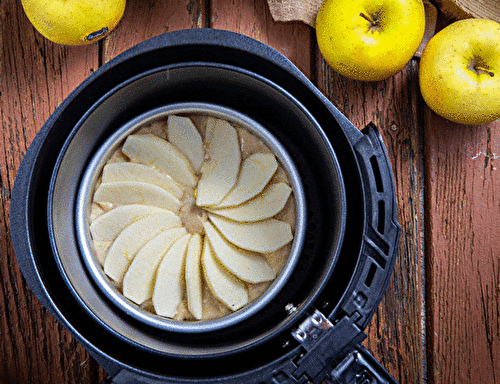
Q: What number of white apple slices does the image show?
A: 15